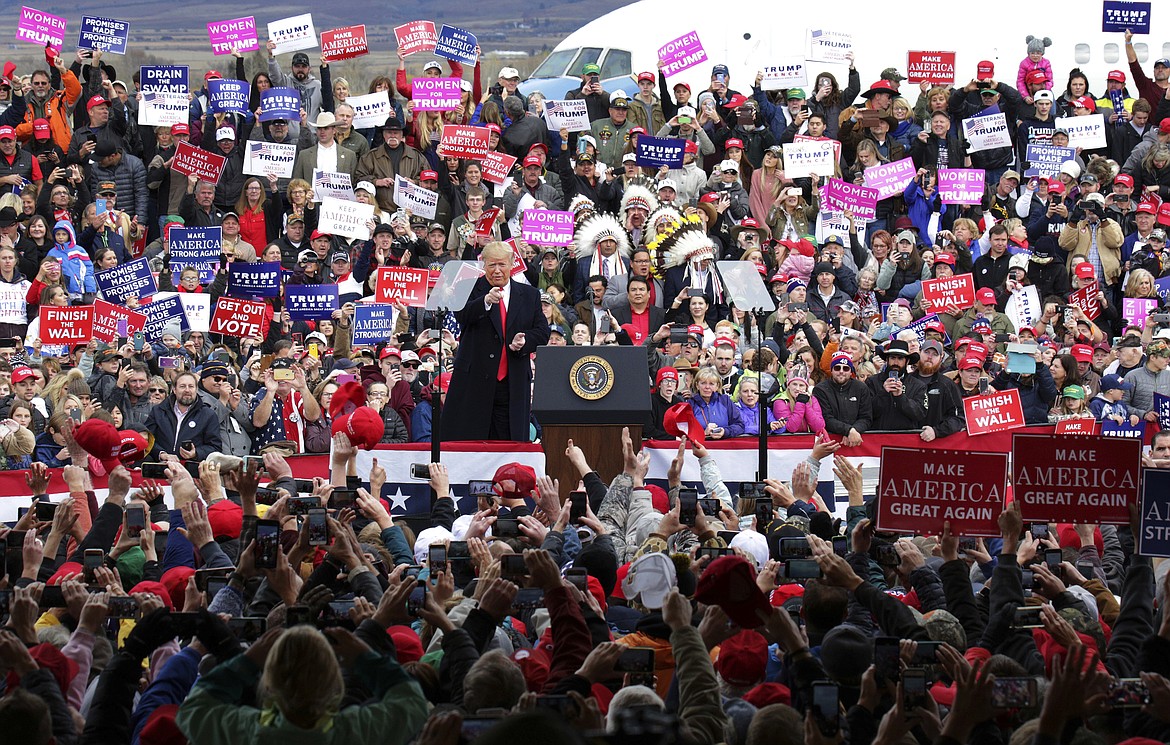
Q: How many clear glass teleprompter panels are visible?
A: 2